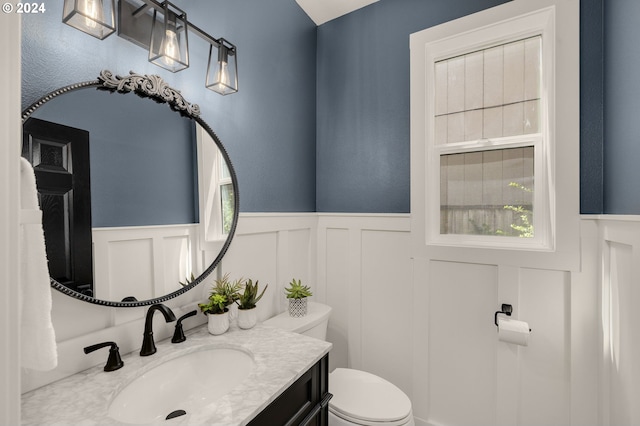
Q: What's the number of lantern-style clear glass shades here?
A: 3